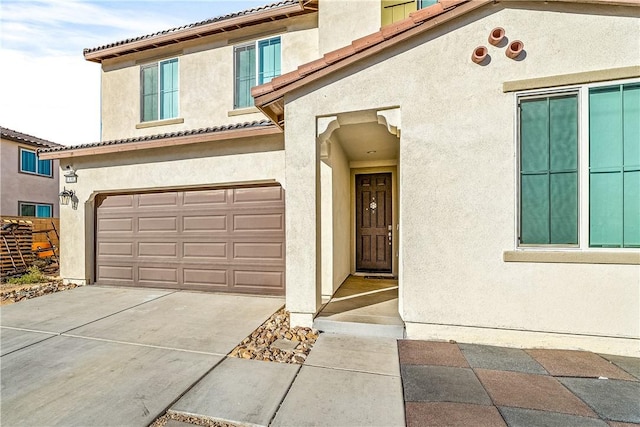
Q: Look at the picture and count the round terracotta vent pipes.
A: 3